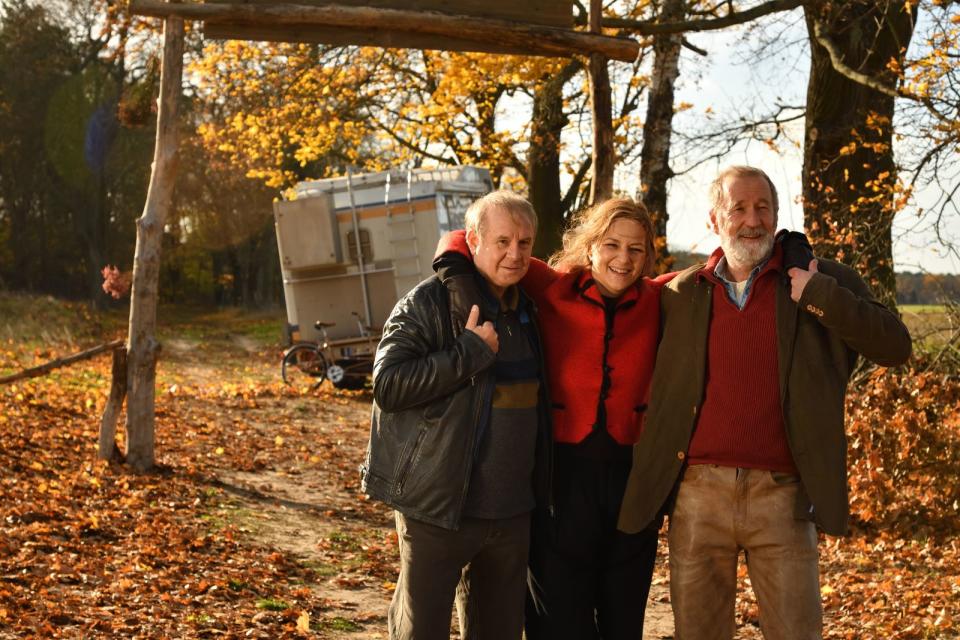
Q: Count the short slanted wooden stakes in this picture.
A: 1